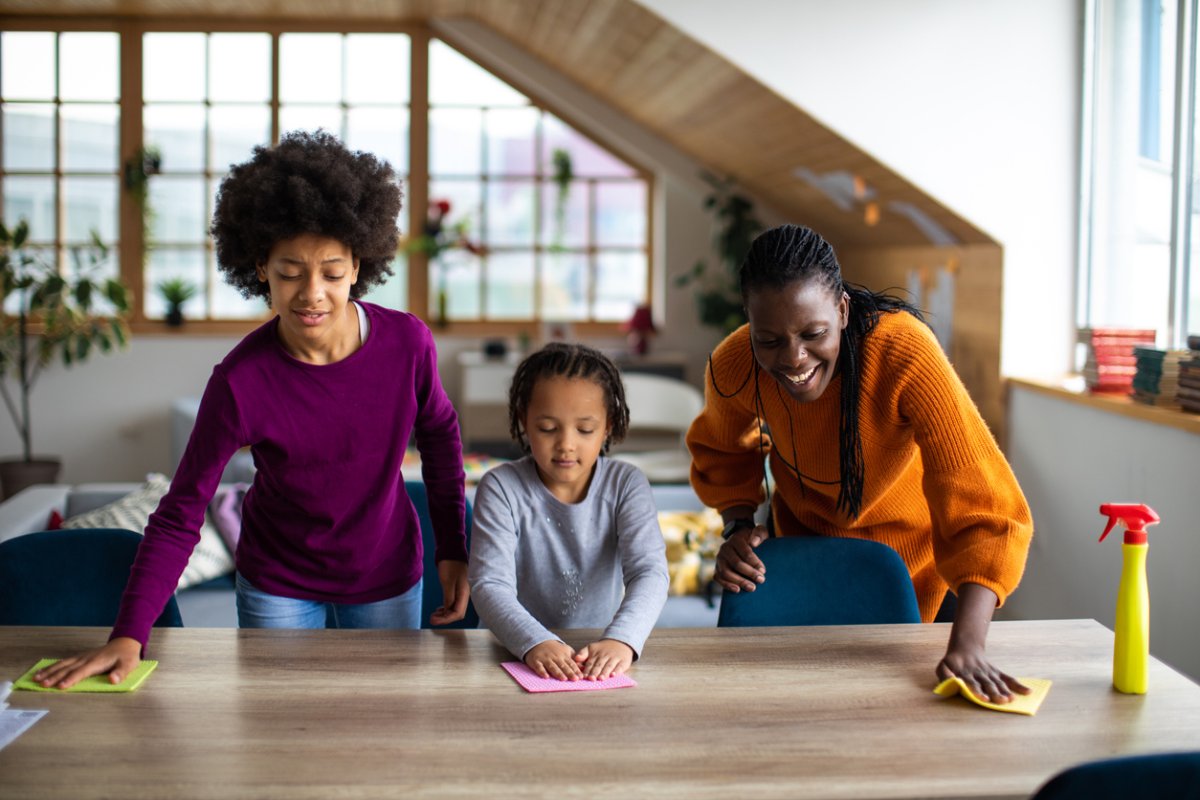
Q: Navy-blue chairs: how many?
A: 4